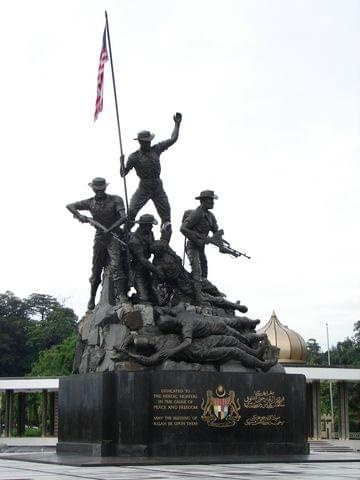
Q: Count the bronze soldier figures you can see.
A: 7